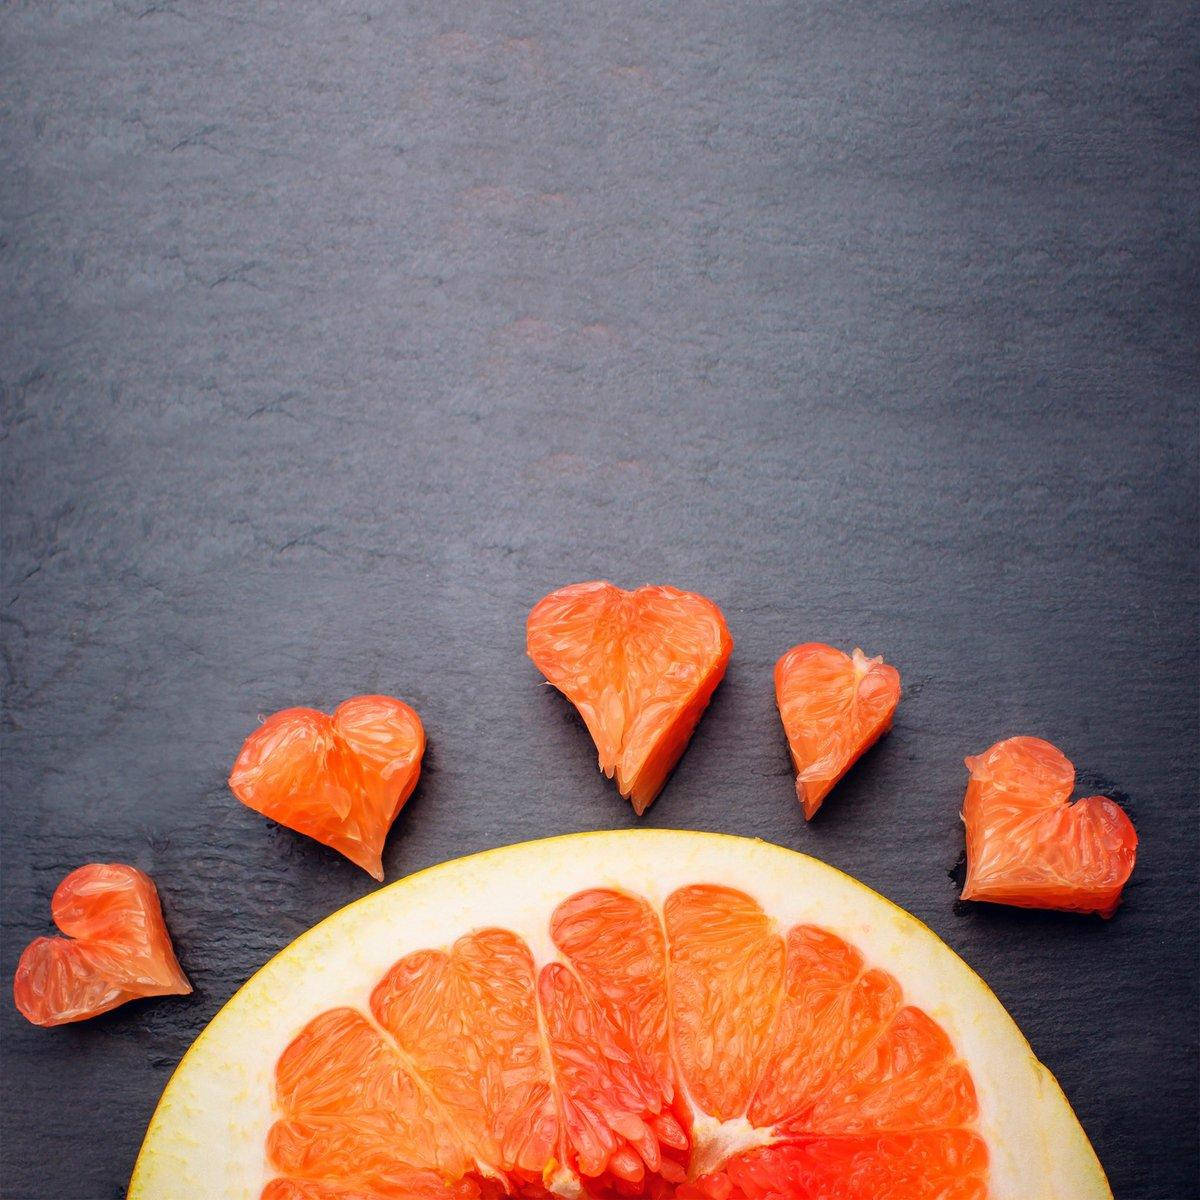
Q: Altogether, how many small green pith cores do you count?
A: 0